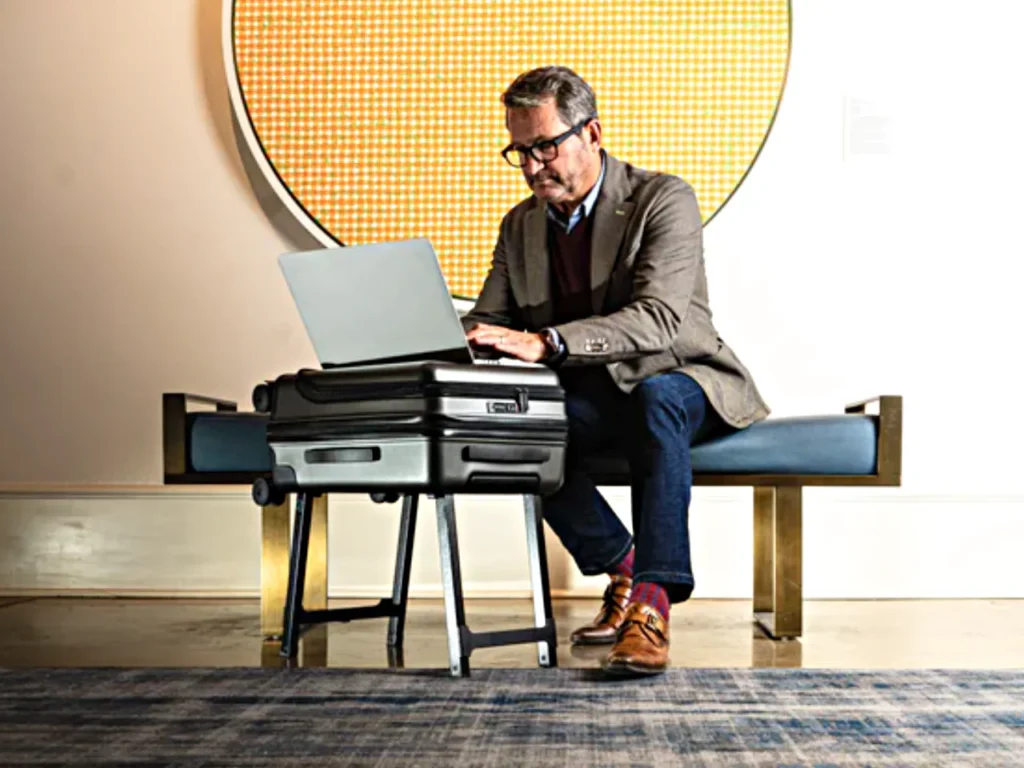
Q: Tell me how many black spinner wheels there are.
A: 3